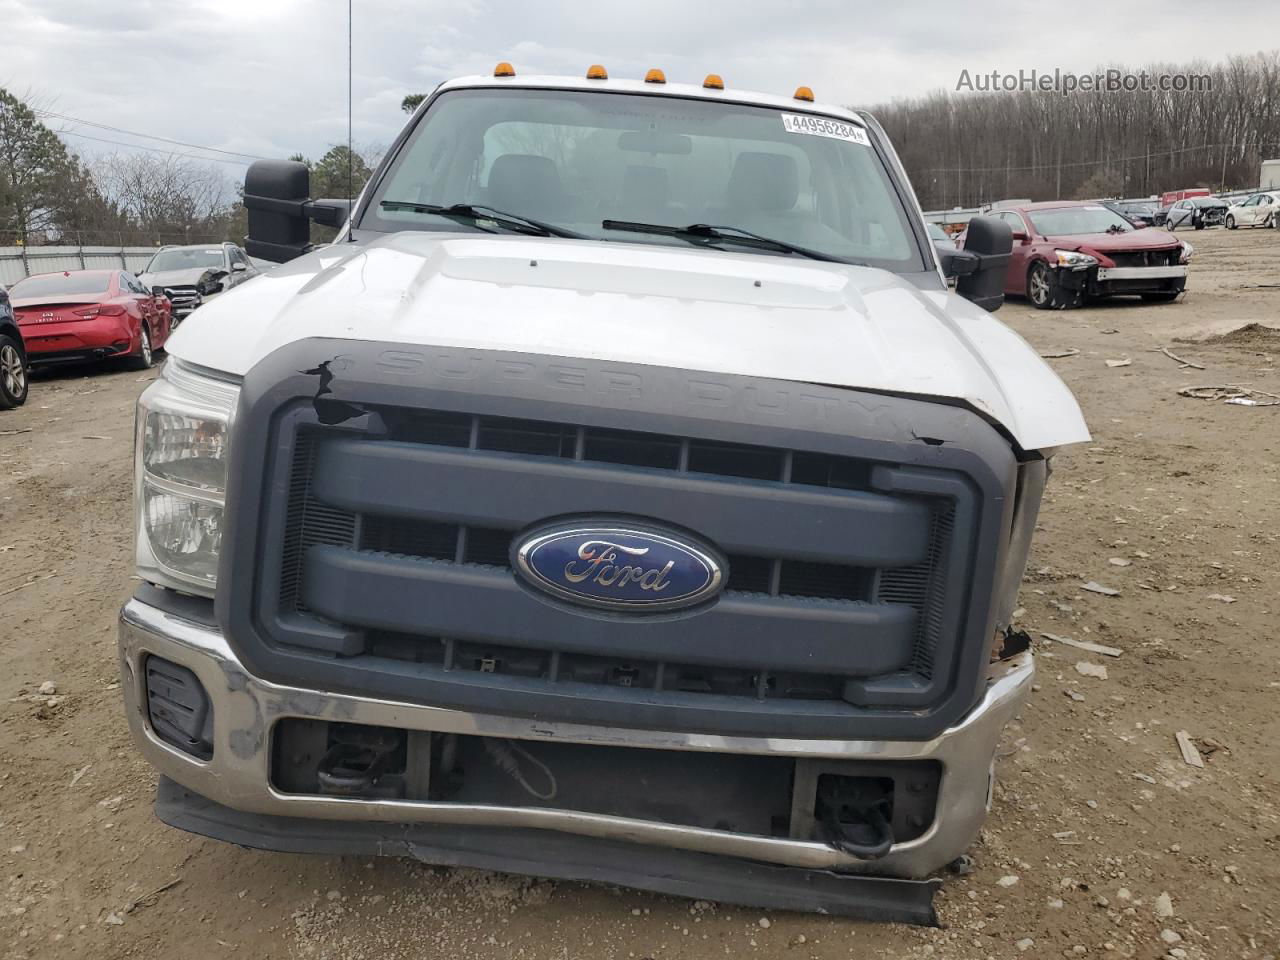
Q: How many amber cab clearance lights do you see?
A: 5